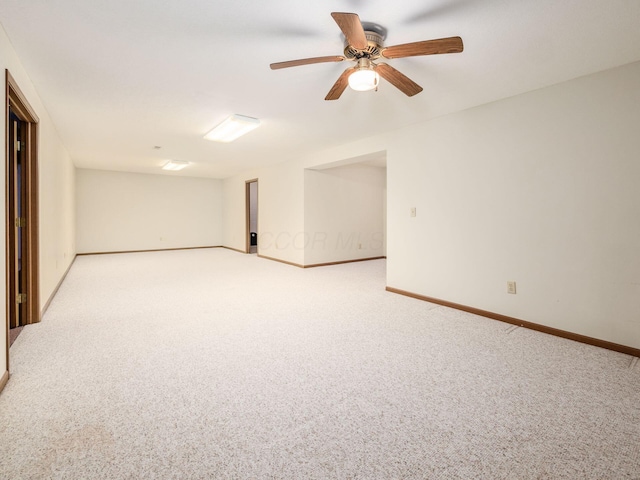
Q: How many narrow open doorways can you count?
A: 2